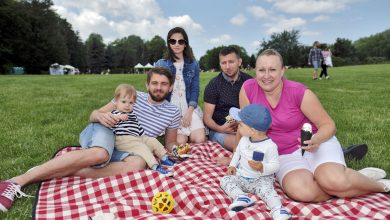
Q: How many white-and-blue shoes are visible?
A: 2